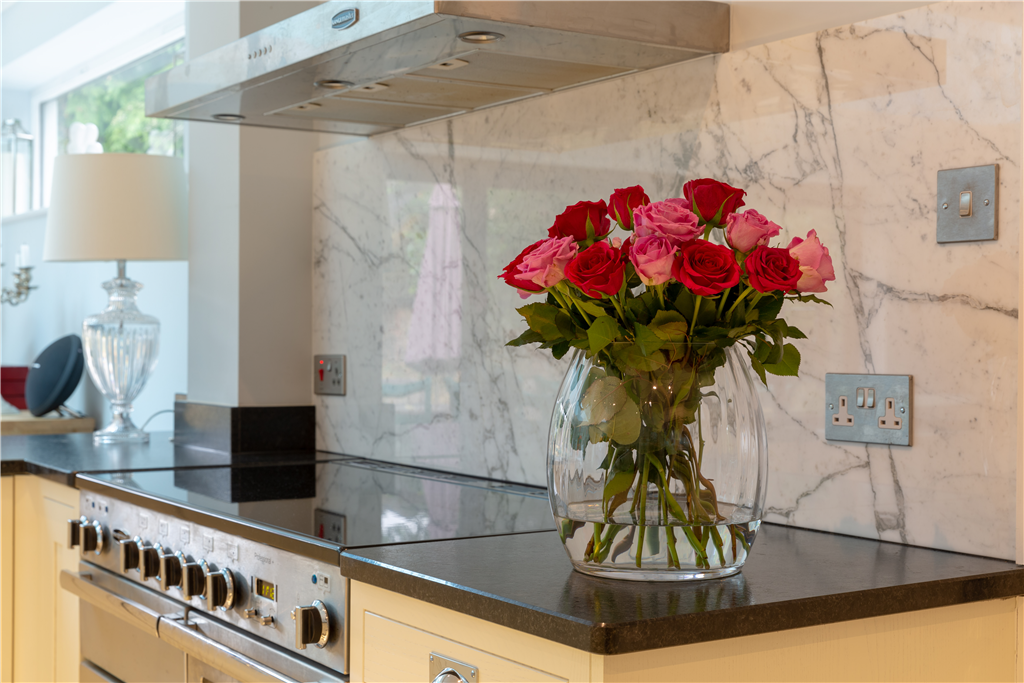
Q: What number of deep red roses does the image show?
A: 7